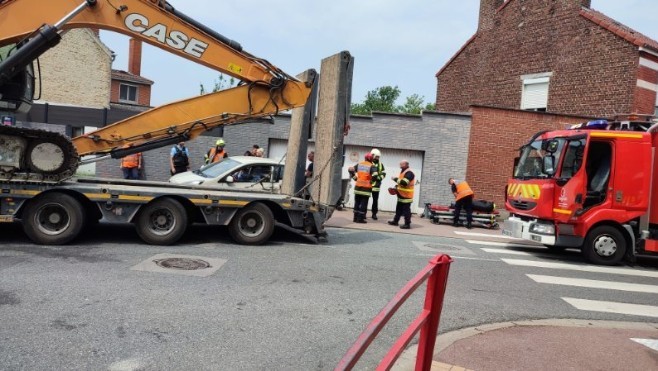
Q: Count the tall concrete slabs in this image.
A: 2